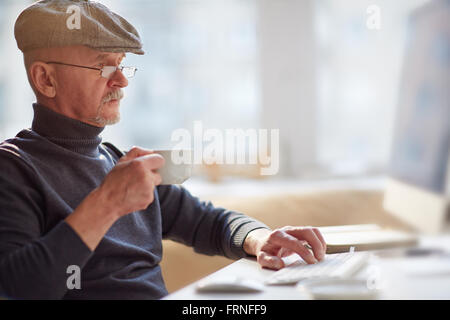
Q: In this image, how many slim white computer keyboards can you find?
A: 1